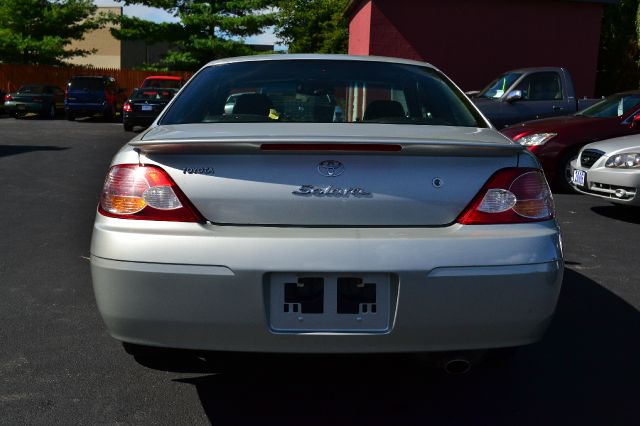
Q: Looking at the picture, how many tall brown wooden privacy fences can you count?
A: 1